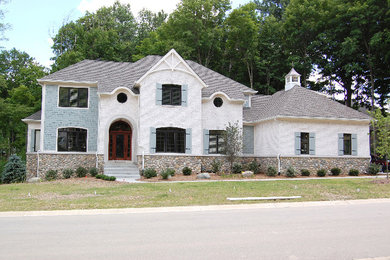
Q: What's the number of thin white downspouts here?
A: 4